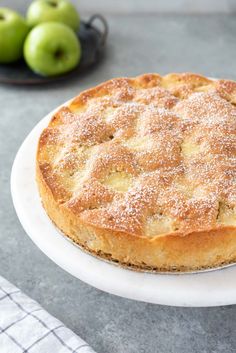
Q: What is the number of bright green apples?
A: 3